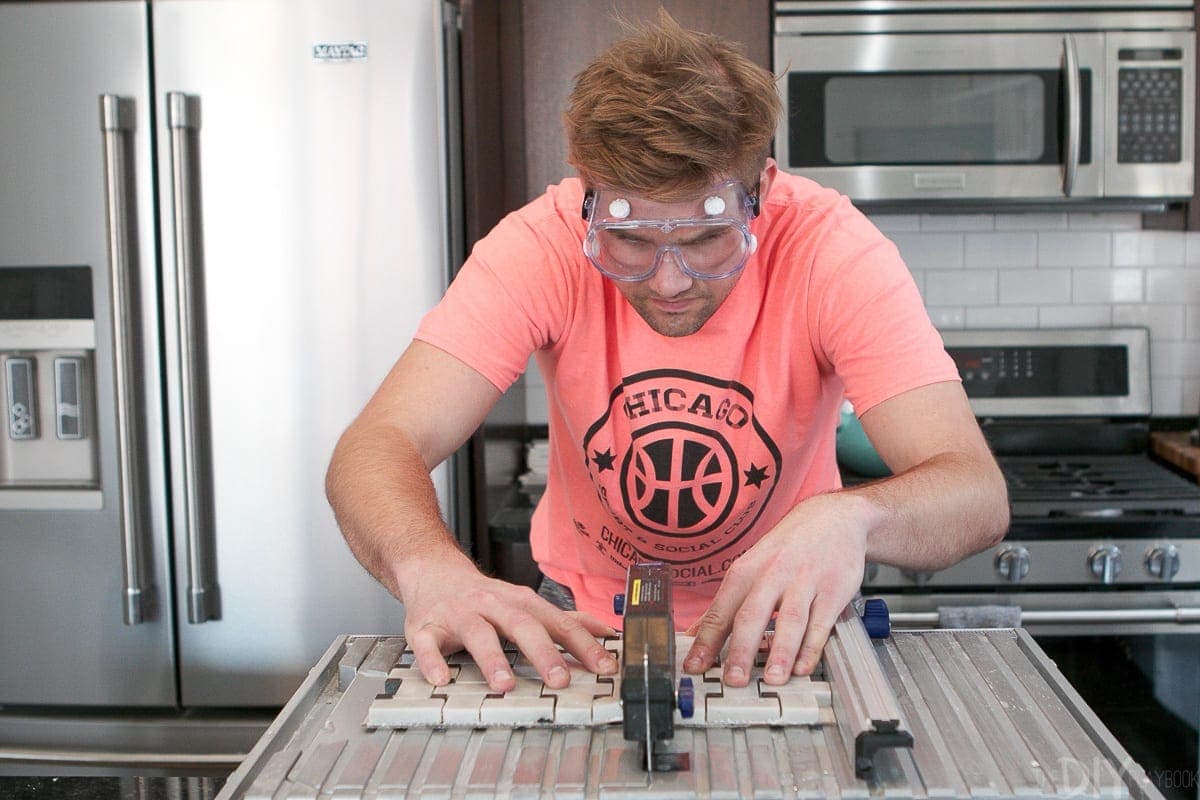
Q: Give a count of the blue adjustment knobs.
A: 3